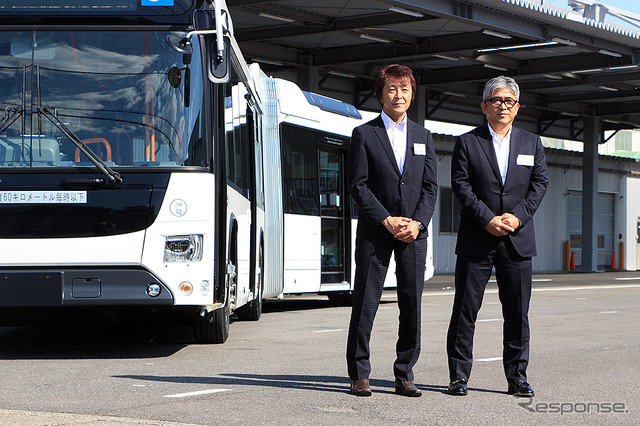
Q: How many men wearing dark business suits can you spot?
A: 2